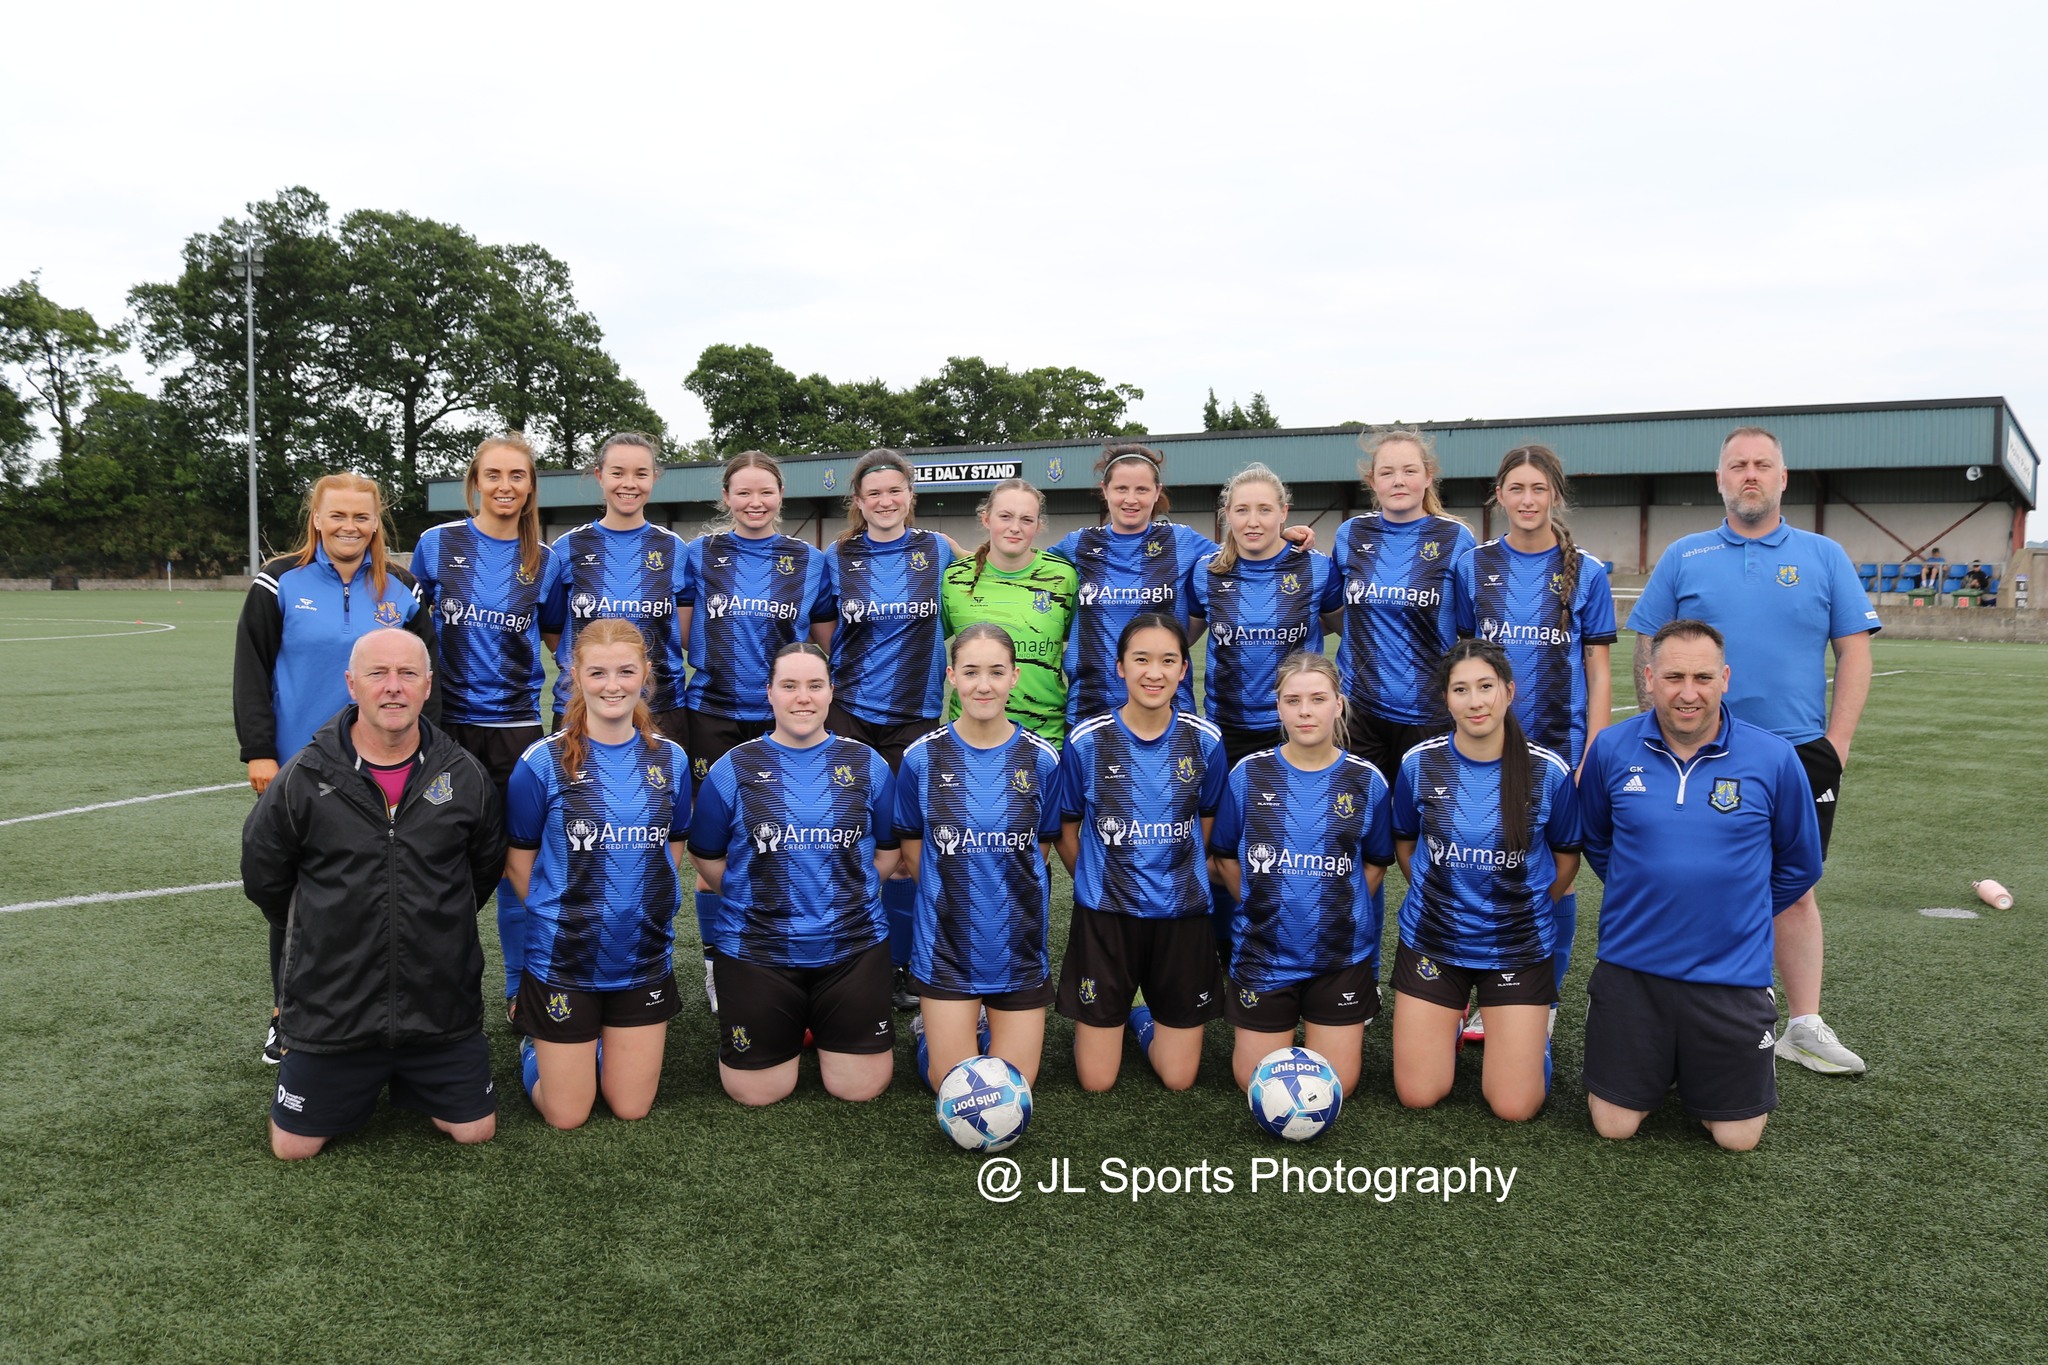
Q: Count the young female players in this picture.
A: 15